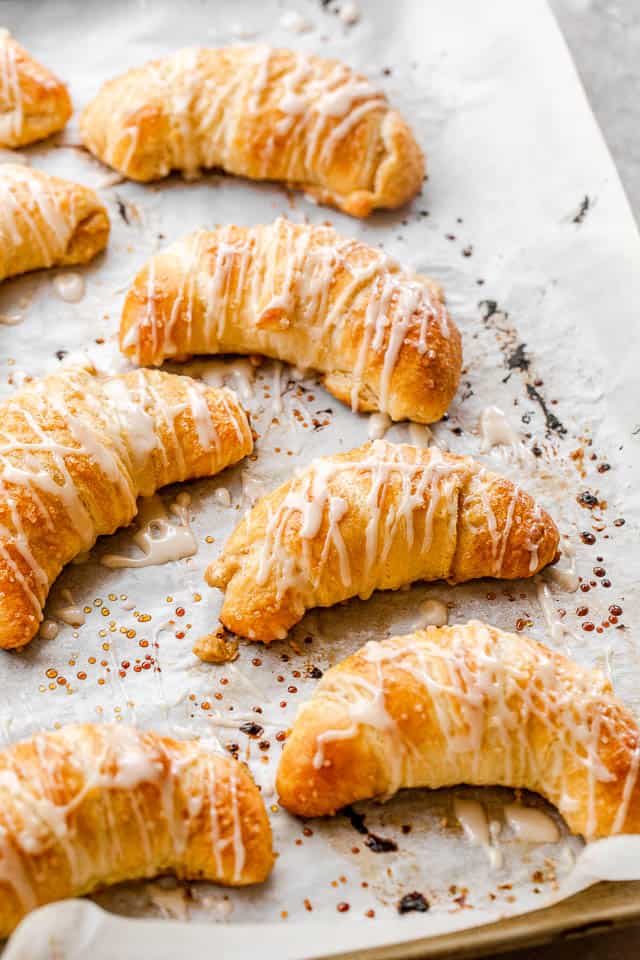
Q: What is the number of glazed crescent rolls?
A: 8